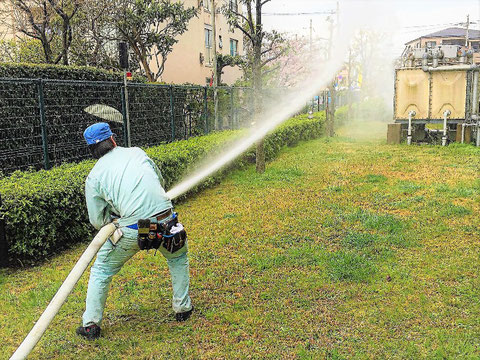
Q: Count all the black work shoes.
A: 2